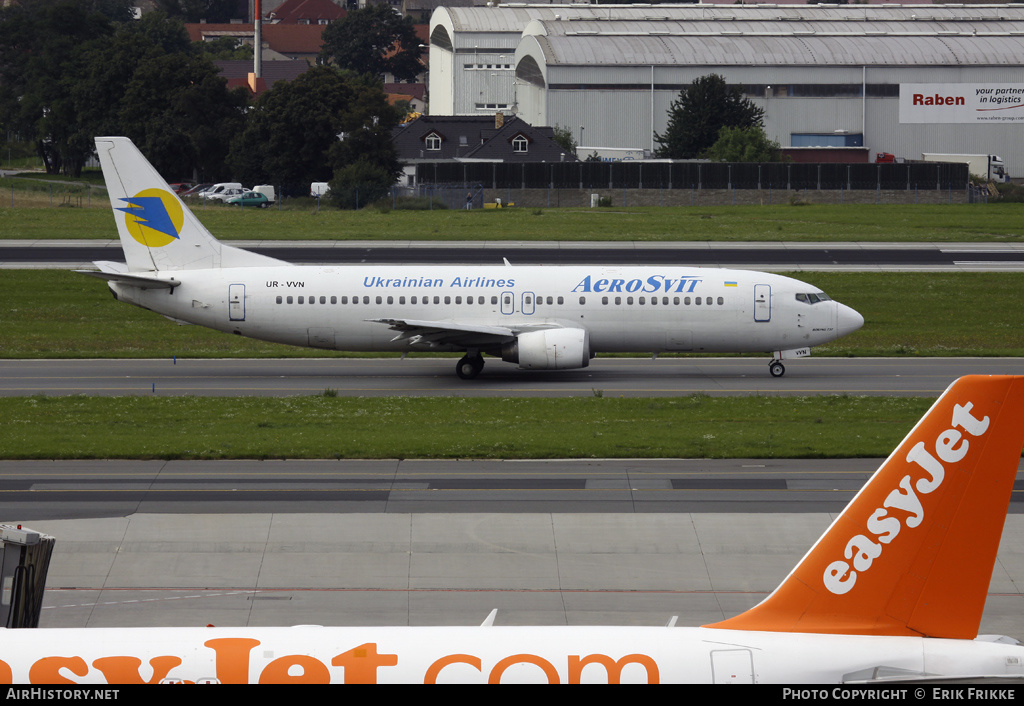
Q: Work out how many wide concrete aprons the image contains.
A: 1